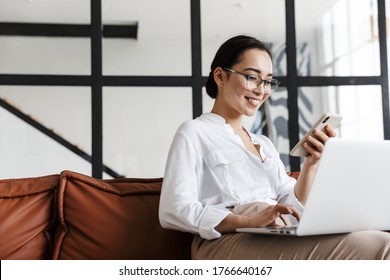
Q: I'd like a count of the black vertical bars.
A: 4